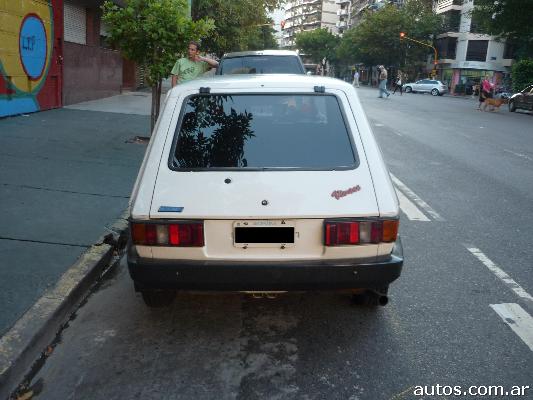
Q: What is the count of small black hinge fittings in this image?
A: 2